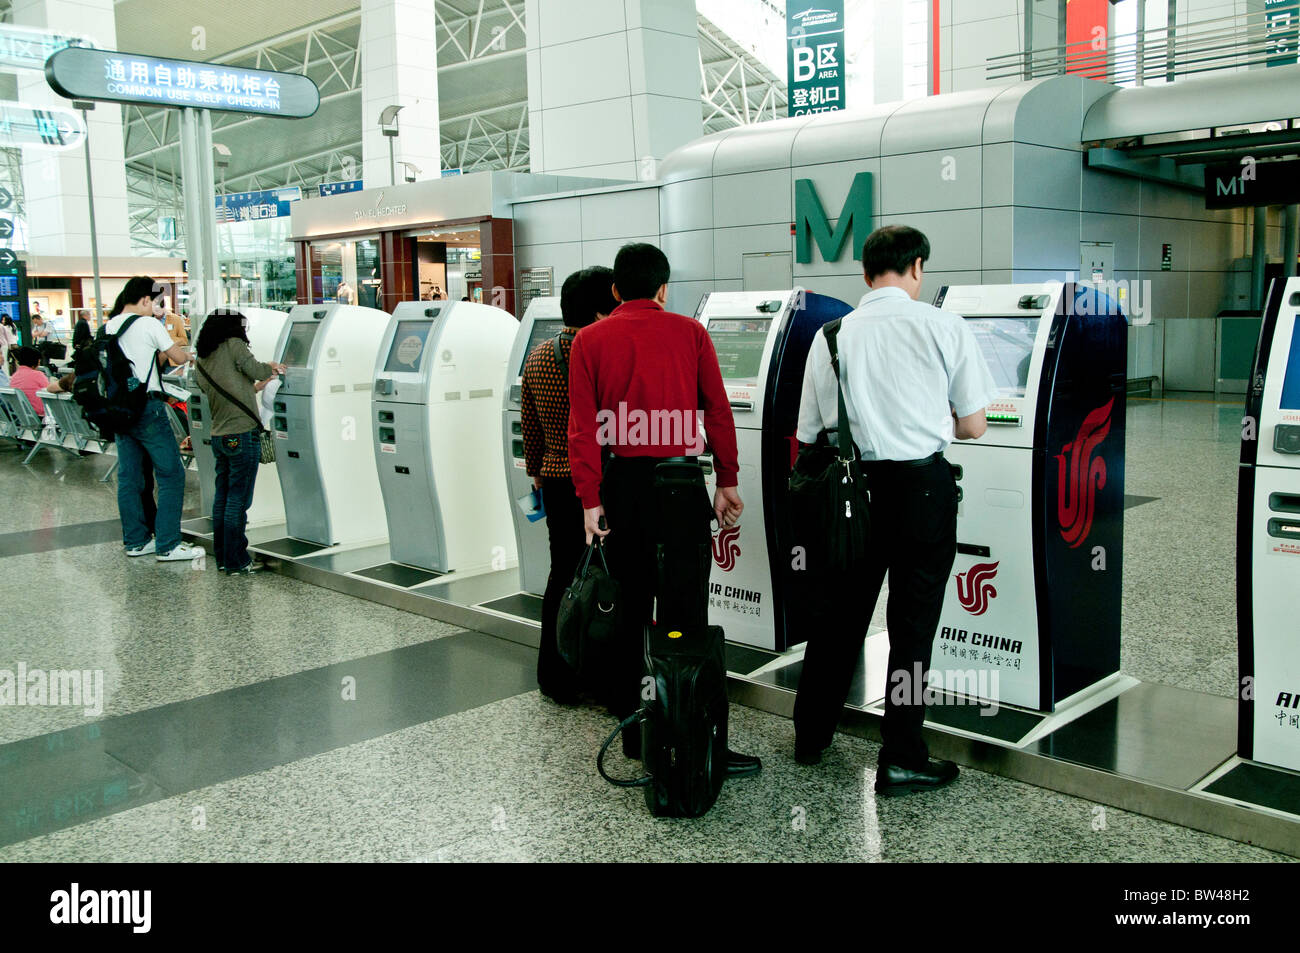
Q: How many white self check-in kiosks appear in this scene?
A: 4